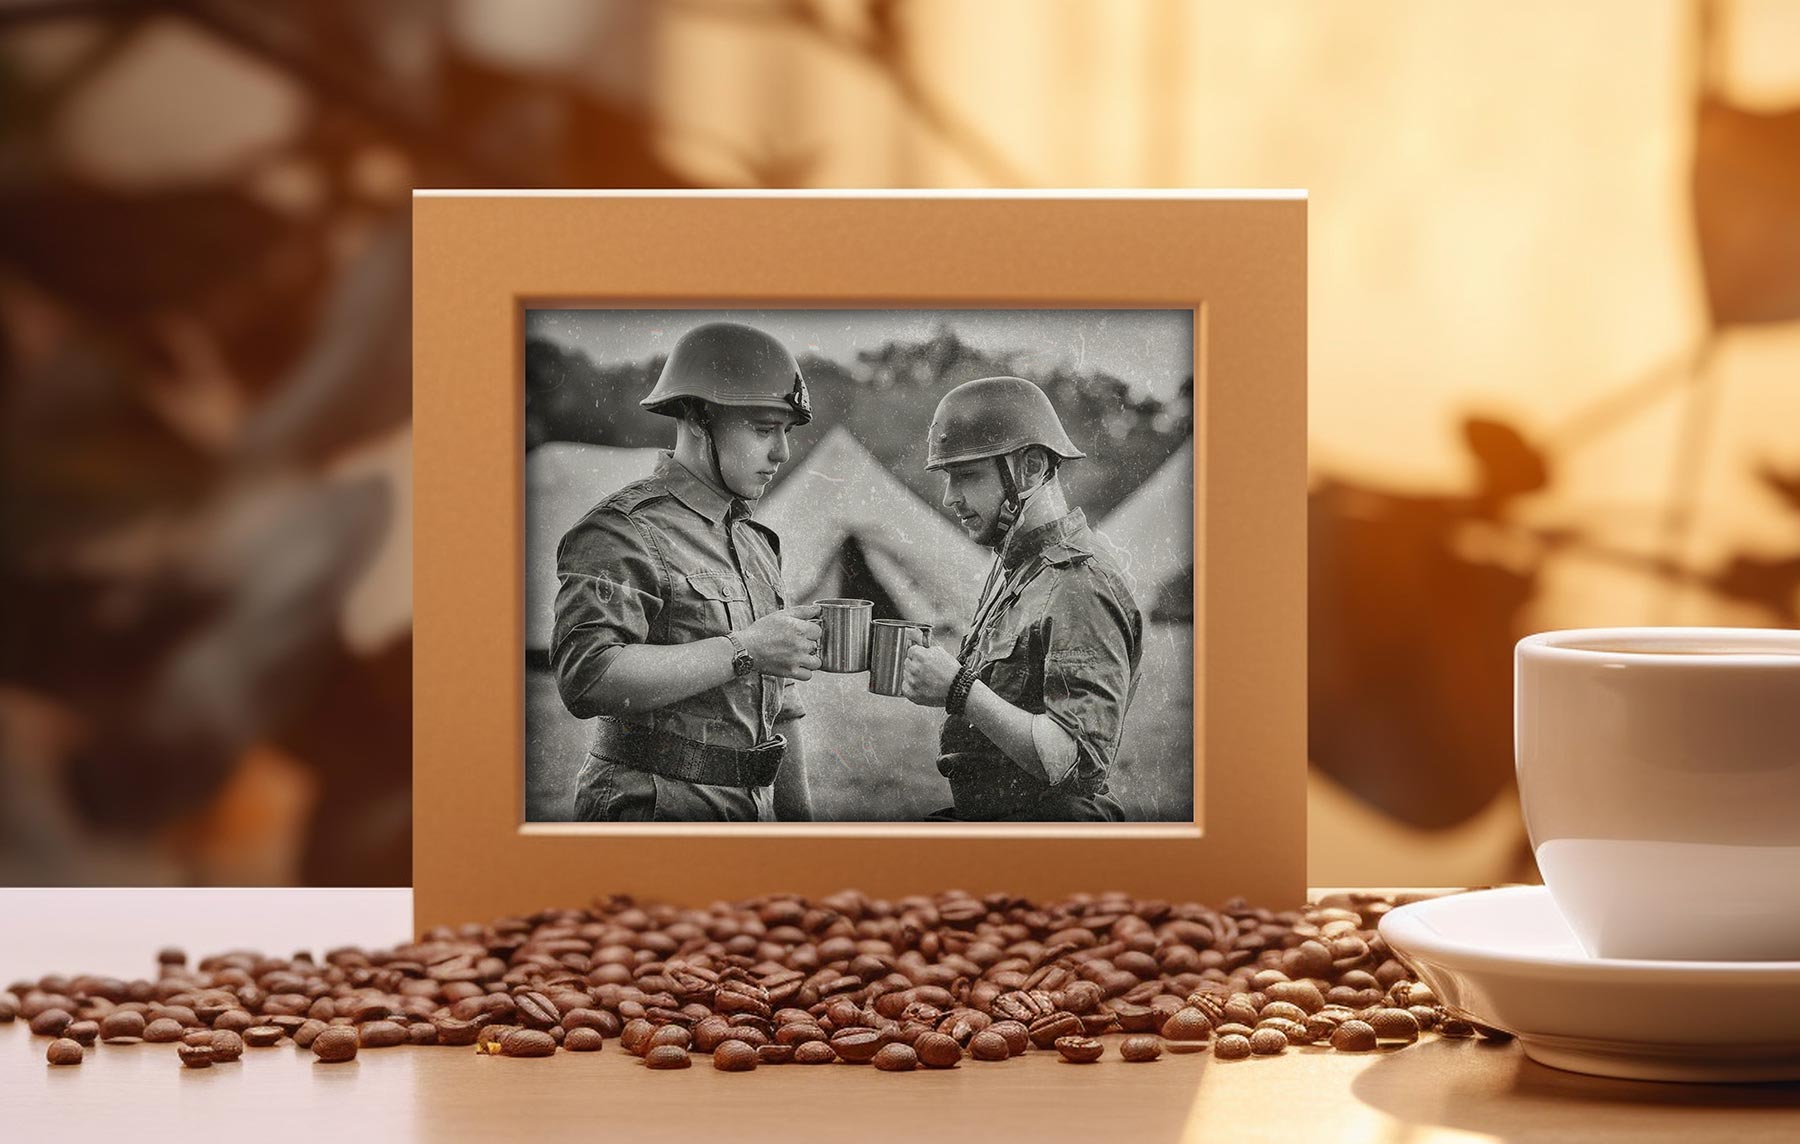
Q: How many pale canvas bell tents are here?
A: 3